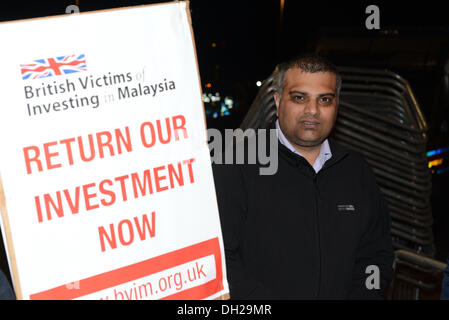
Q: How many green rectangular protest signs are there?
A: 0